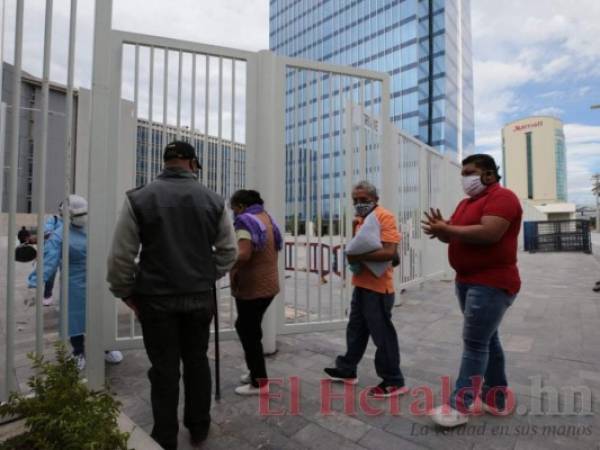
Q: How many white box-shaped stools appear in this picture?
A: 0